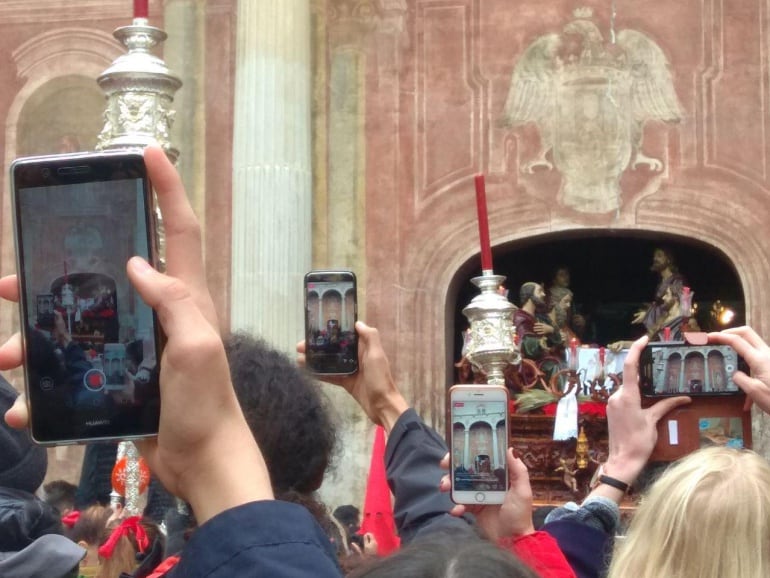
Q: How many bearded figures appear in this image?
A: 4